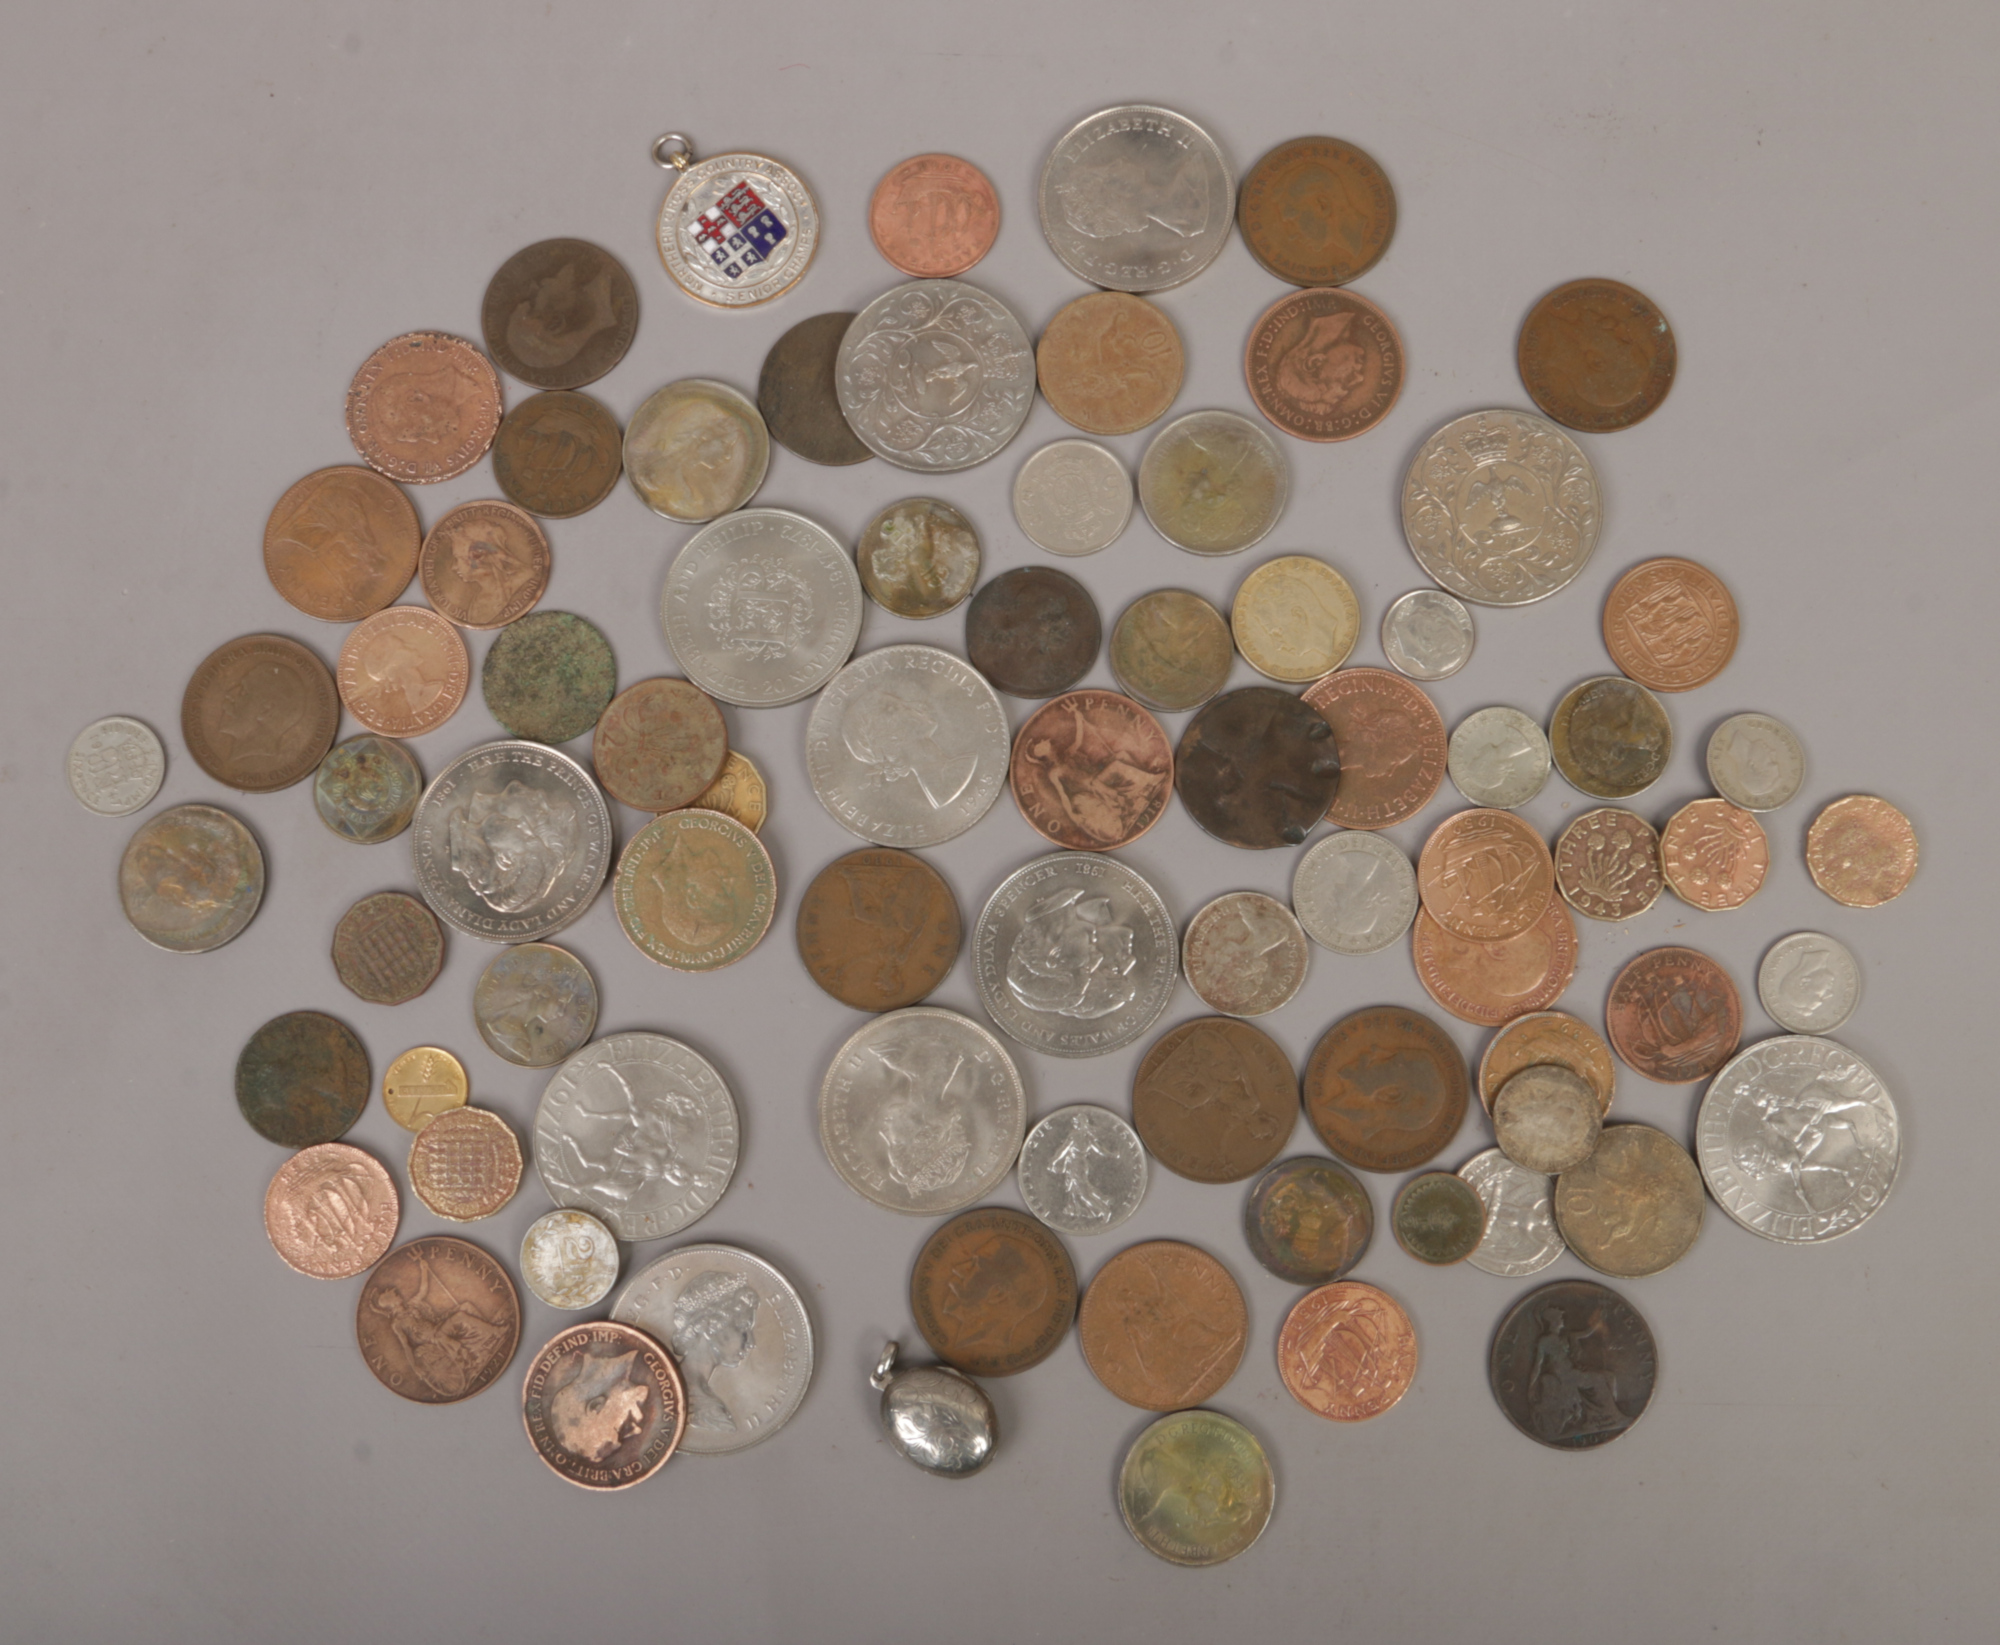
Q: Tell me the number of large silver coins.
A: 11